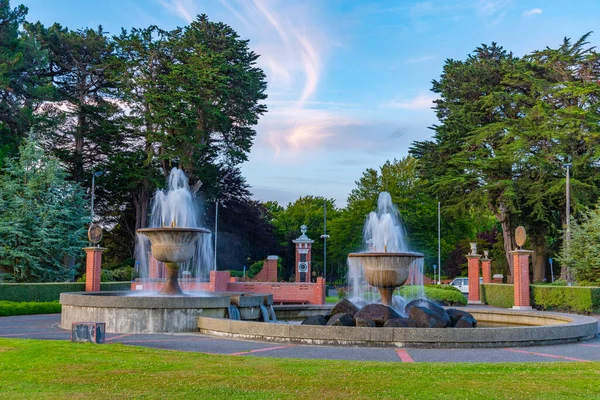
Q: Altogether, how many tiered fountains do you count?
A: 2